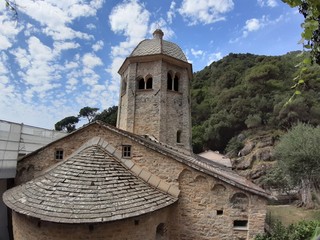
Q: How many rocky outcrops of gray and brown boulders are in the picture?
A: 1